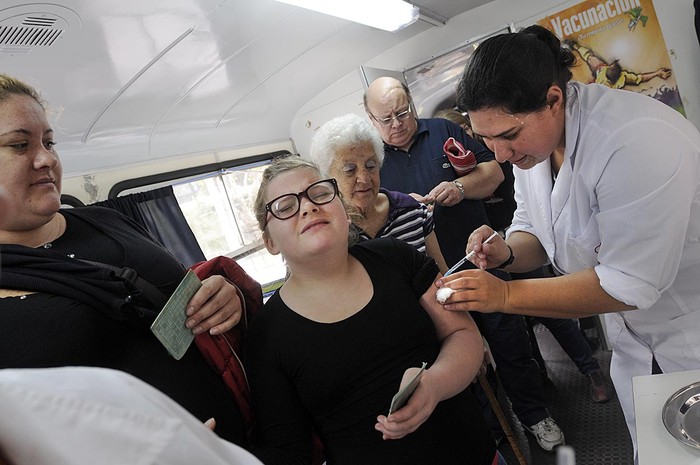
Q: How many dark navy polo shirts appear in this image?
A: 1